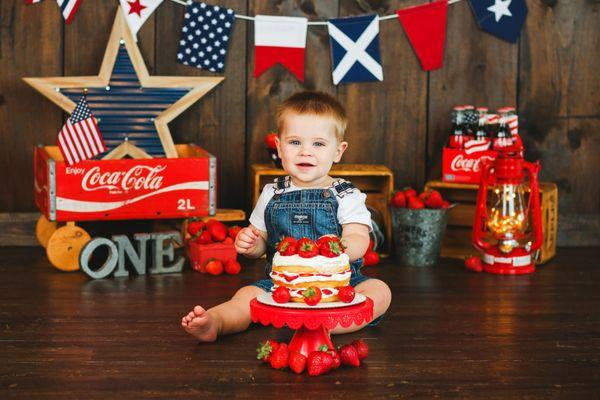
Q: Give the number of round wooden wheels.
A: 2